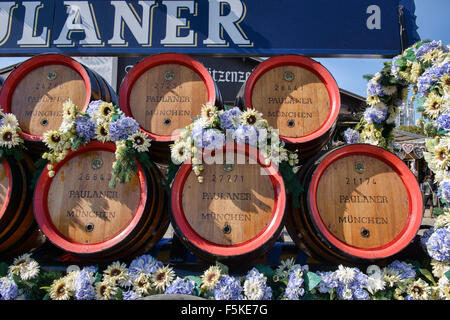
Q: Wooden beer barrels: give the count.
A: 7